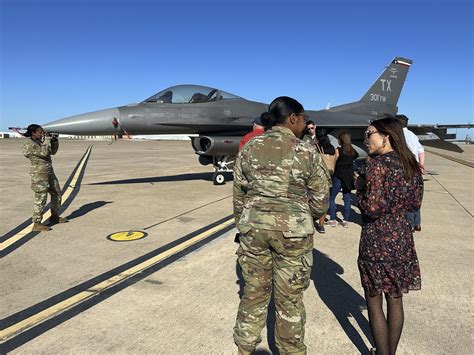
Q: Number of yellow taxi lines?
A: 2